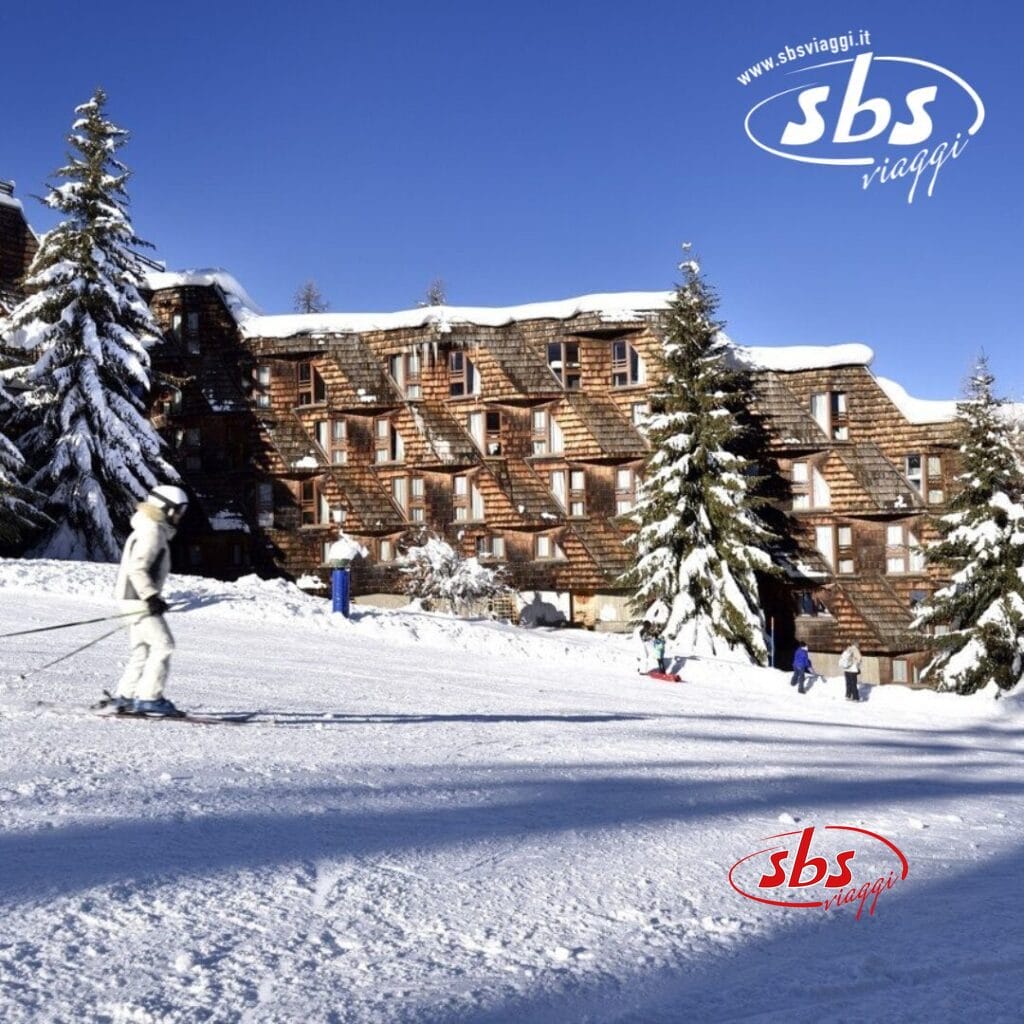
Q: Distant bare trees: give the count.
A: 2